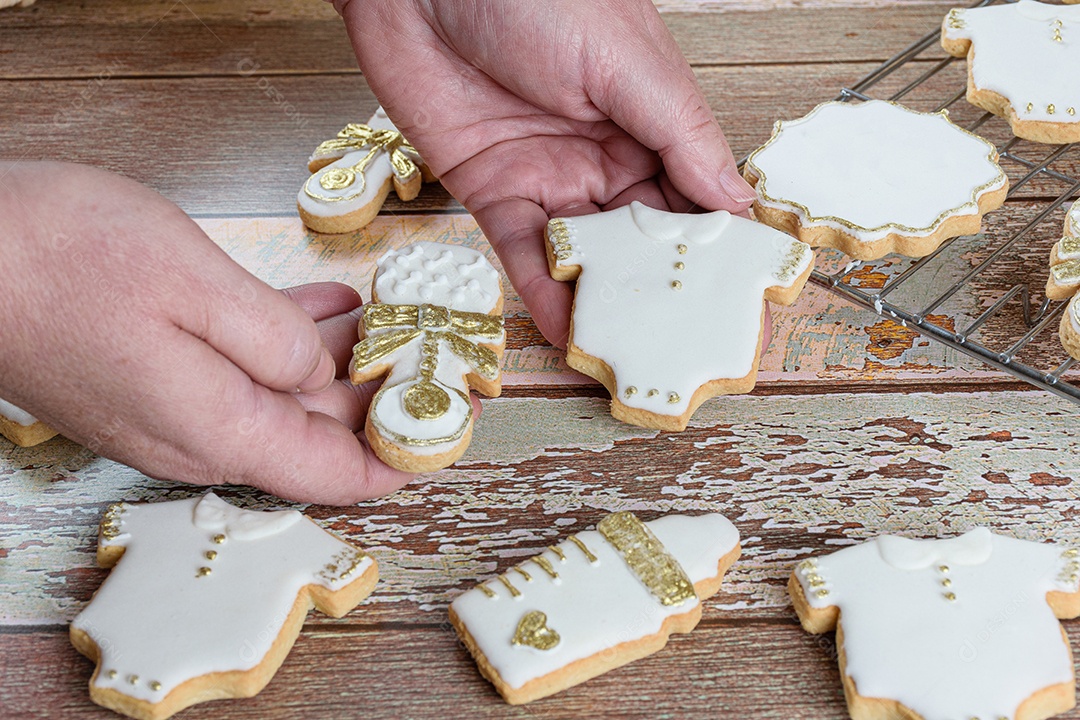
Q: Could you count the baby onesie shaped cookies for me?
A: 4